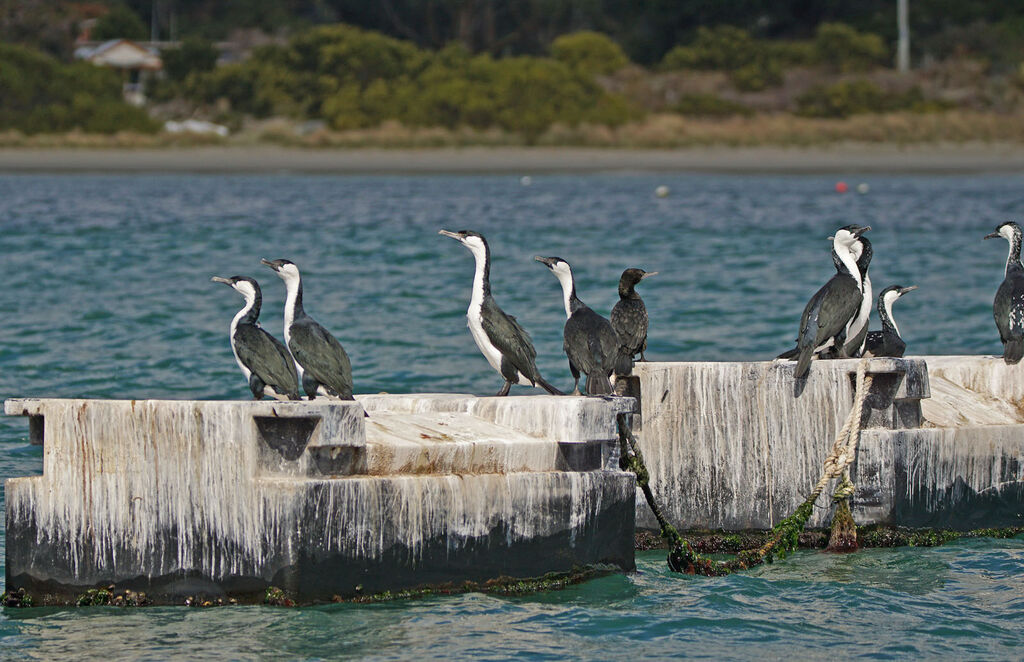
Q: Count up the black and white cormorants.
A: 8